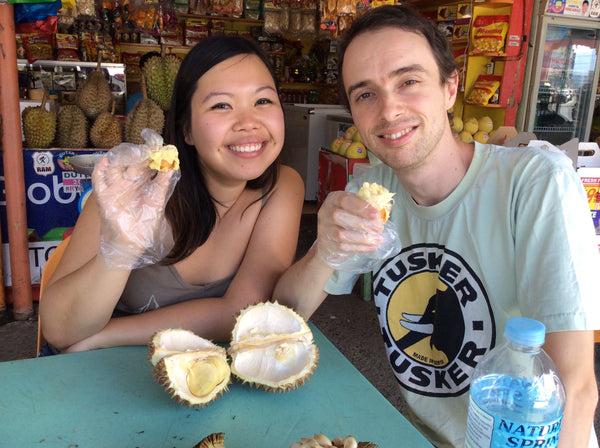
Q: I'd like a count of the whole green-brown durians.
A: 6